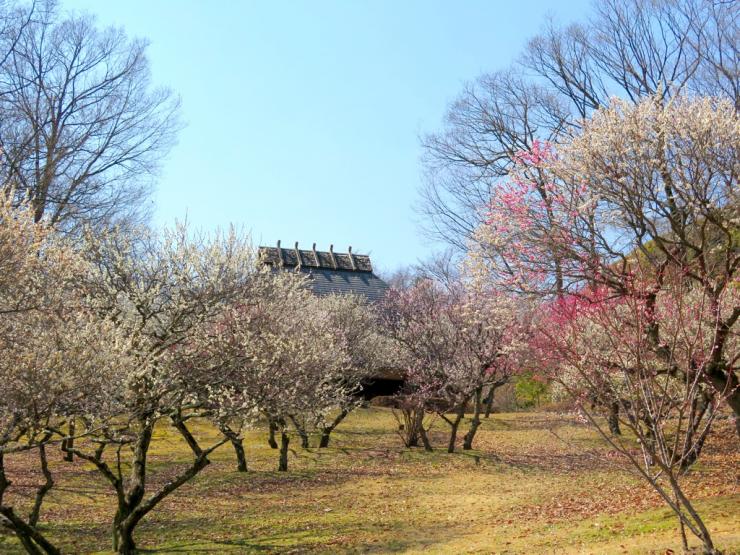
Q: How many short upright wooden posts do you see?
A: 5